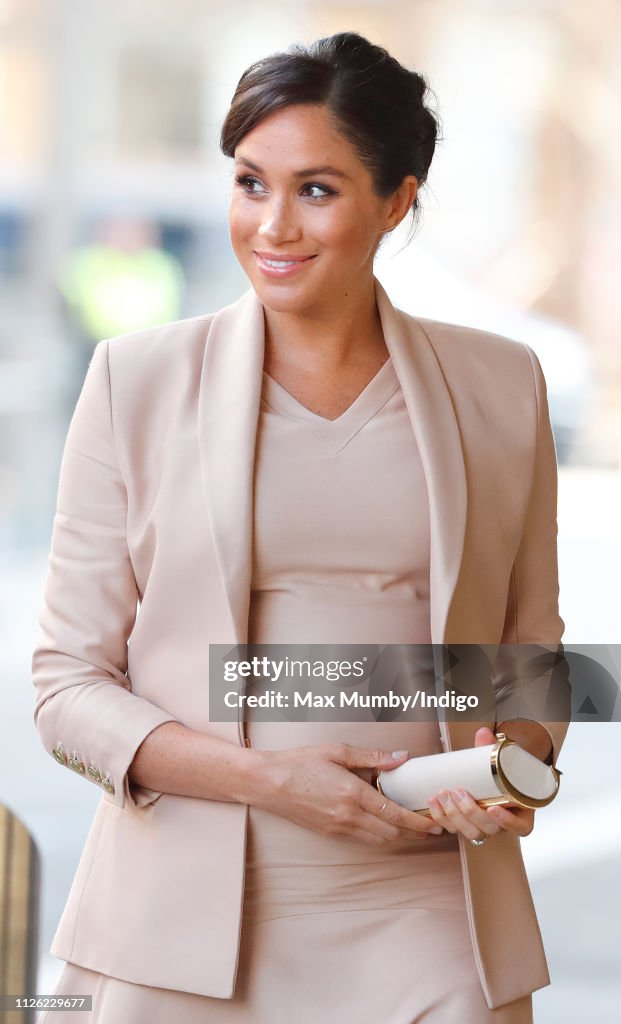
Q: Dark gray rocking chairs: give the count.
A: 0